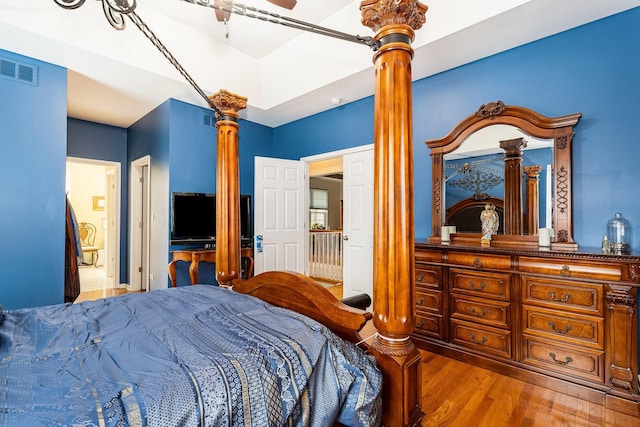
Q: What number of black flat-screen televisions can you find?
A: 1